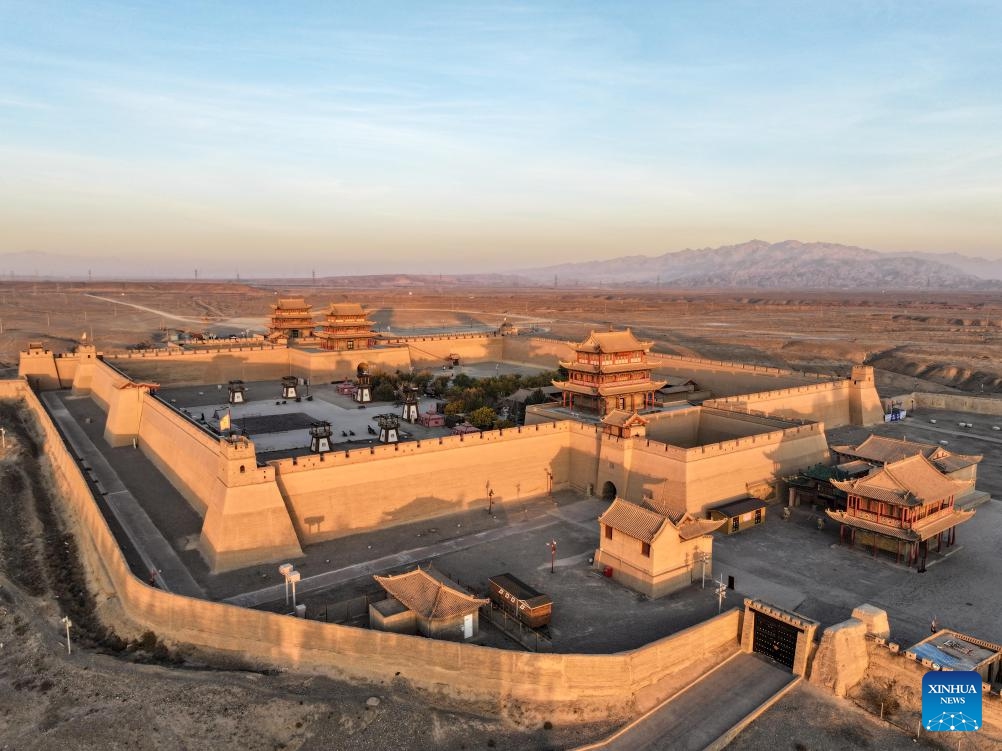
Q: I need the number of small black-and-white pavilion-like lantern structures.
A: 6